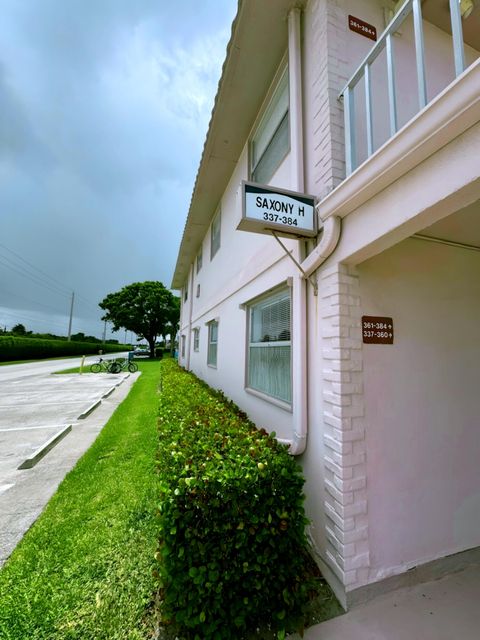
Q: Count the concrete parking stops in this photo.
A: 5